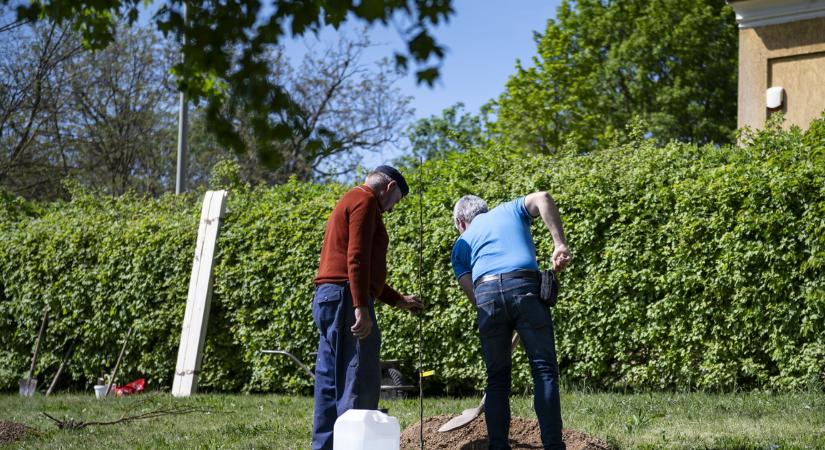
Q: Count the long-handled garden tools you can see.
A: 4